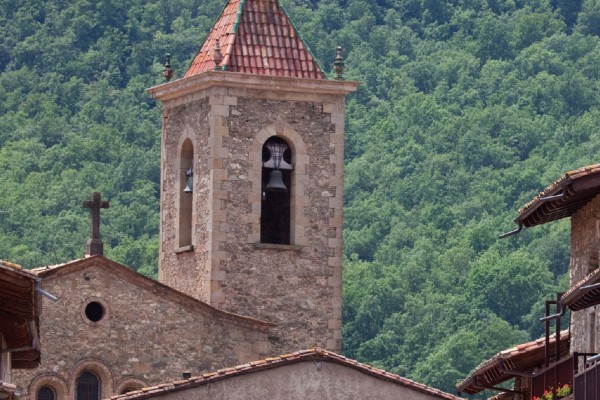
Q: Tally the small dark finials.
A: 3